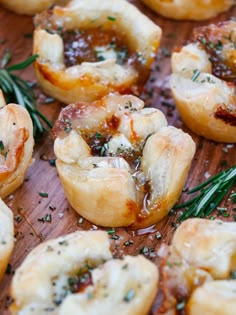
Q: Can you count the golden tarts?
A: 9